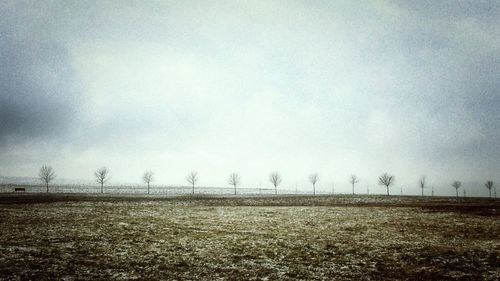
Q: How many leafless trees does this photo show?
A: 12